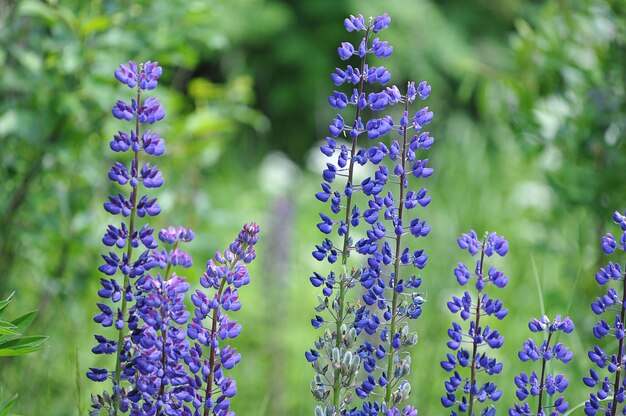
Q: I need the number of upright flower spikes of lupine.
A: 8